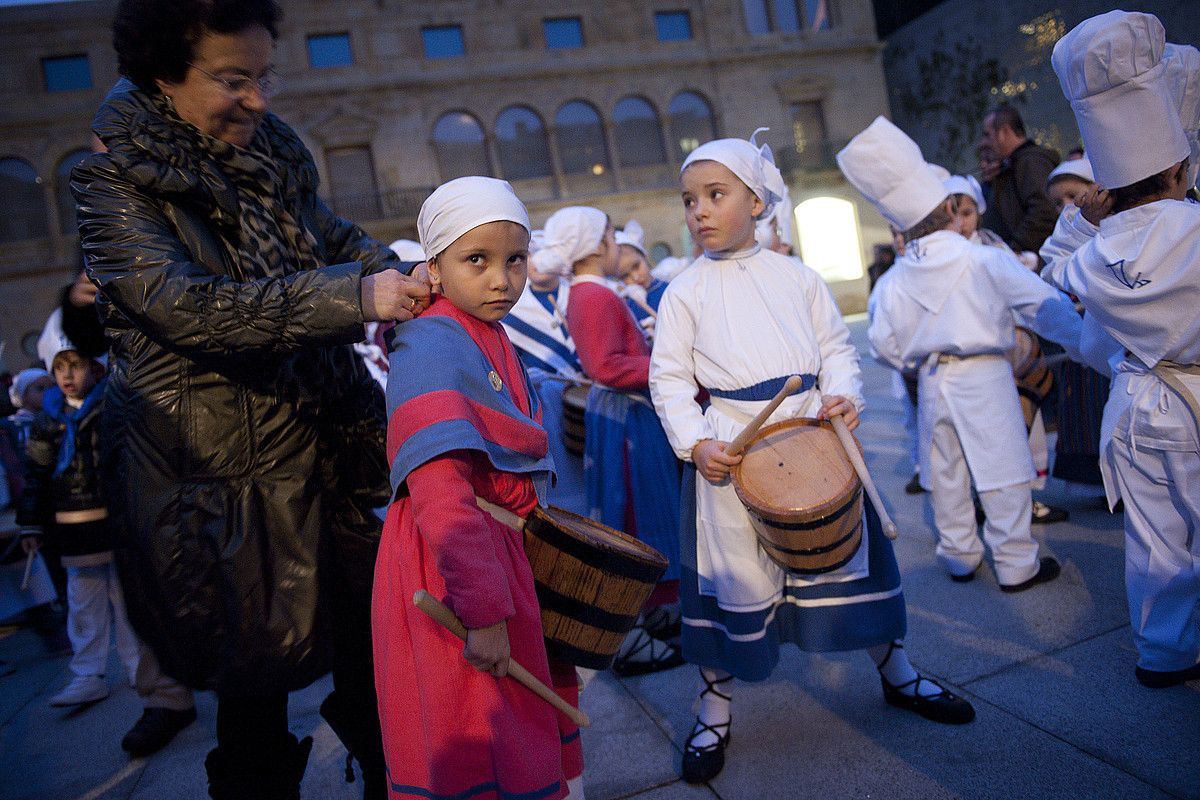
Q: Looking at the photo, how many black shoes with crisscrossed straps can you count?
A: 4